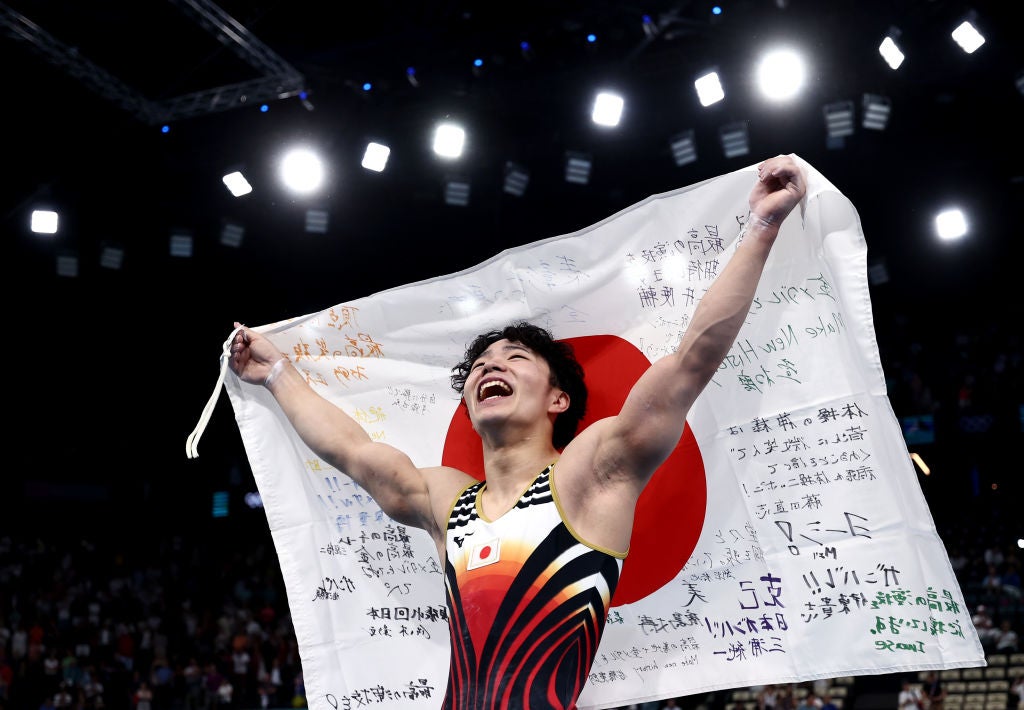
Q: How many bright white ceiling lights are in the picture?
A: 11